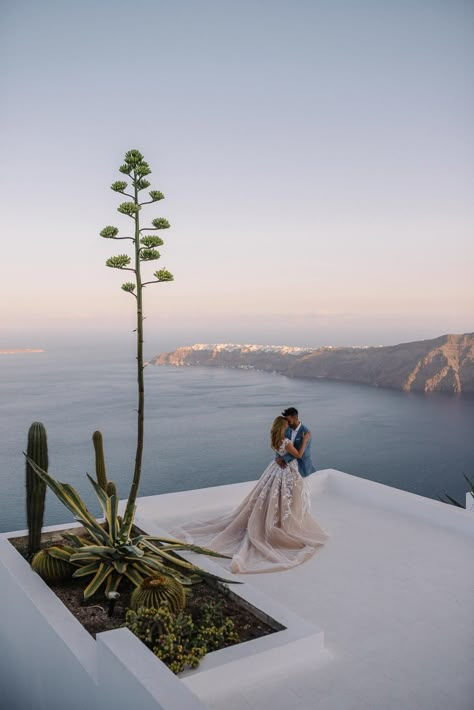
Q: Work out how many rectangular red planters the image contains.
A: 0